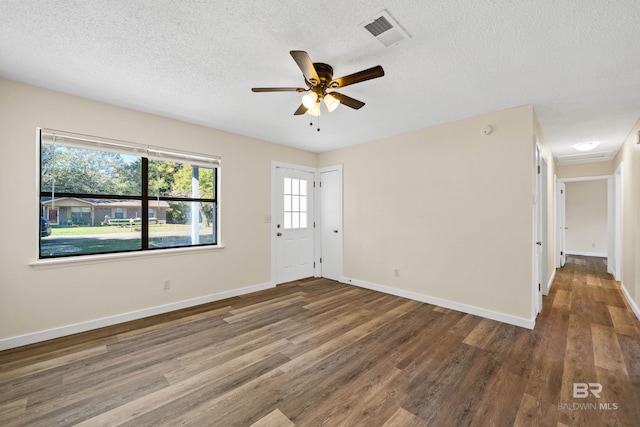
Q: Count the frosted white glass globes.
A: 3